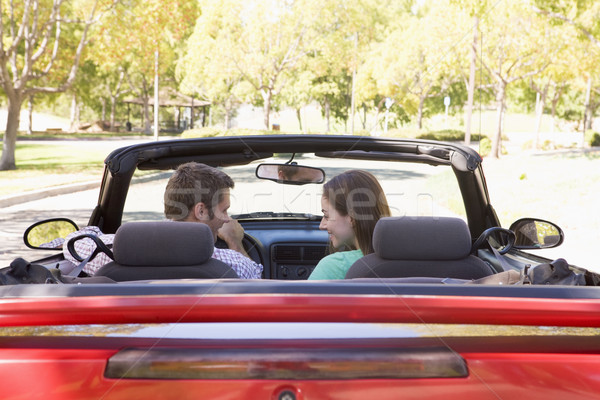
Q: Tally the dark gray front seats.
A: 2